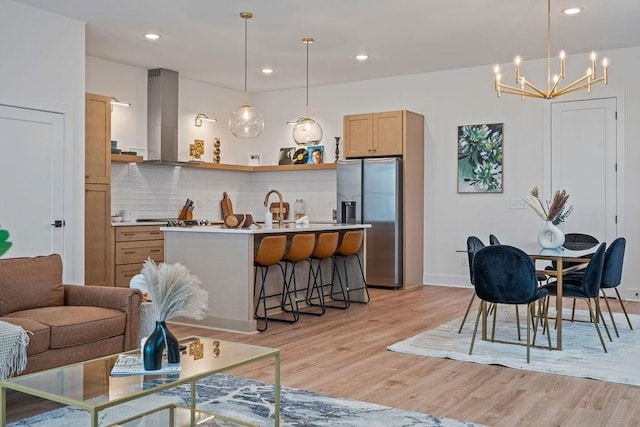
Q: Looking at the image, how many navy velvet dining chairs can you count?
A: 6